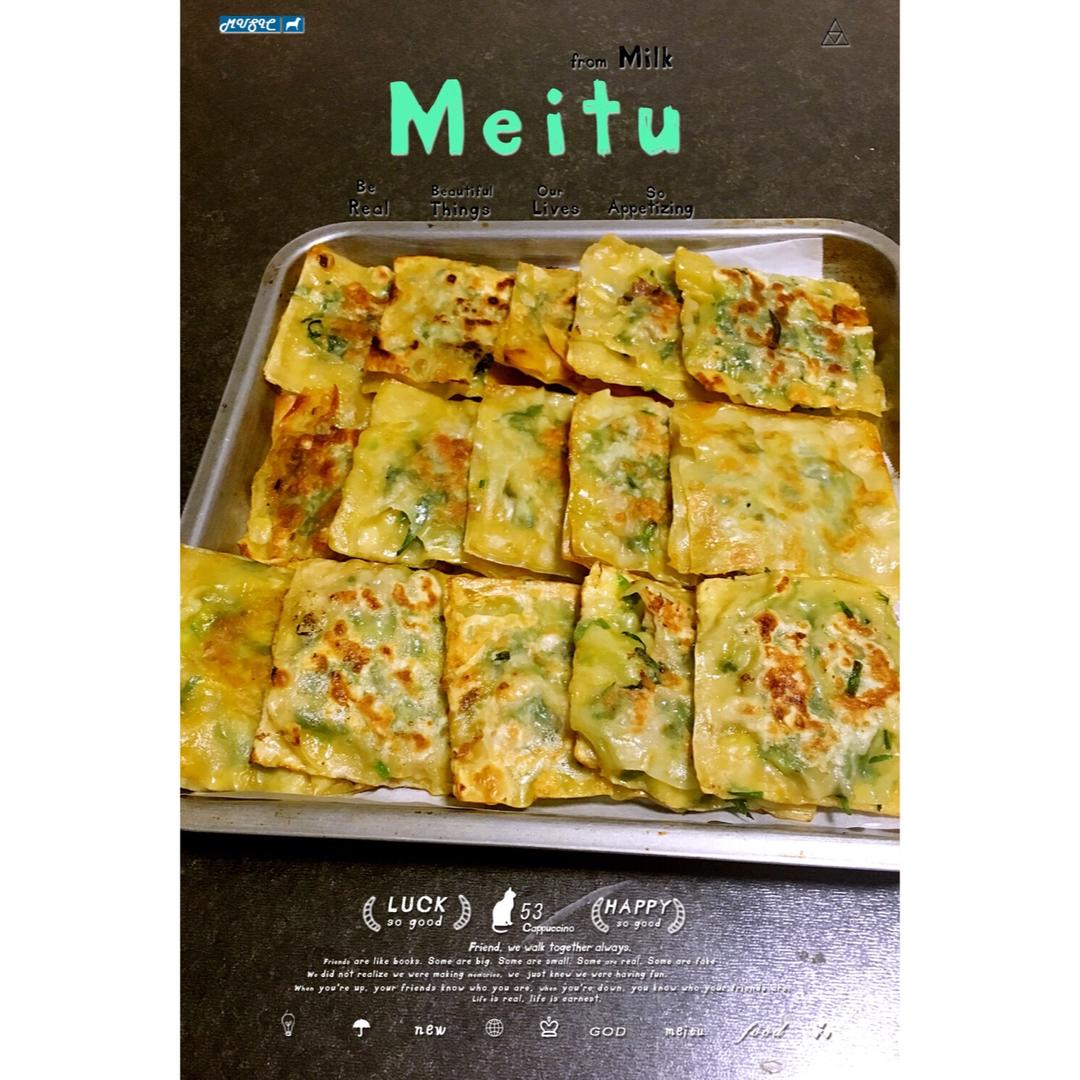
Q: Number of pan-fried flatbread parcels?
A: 15